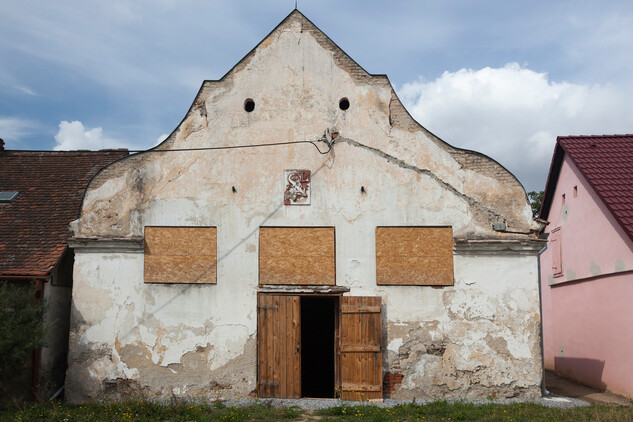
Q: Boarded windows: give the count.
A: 3